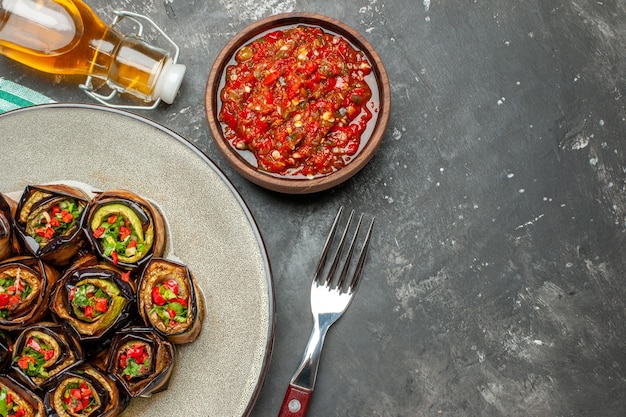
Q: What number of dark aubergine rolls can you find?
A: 11